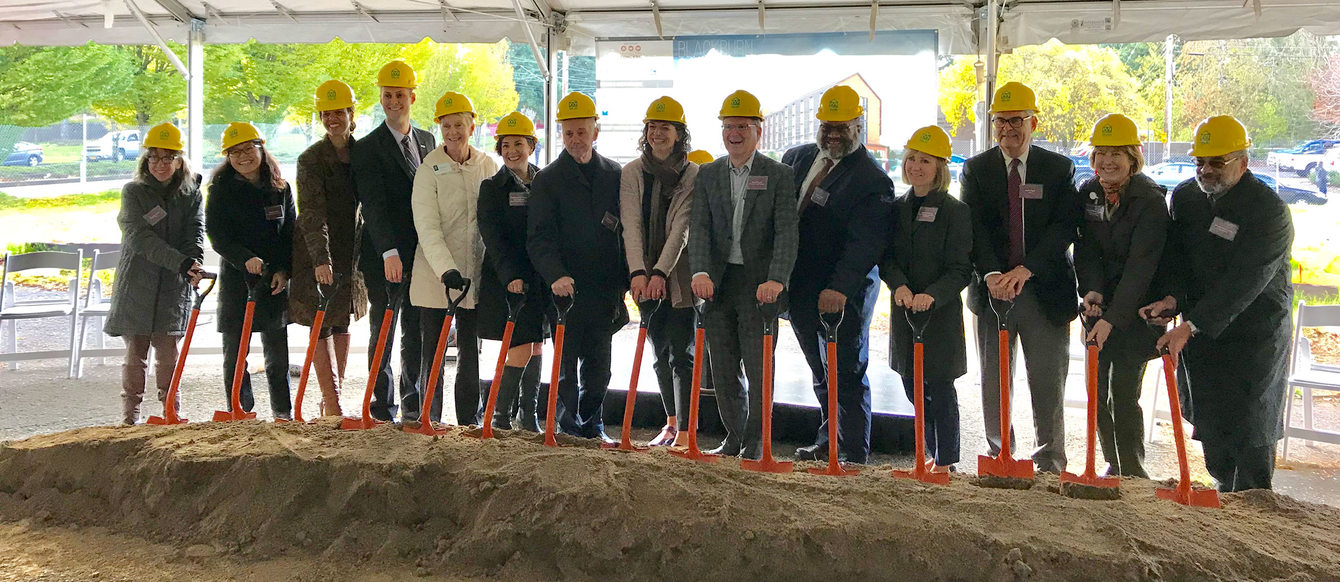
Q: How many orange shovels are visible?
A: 15